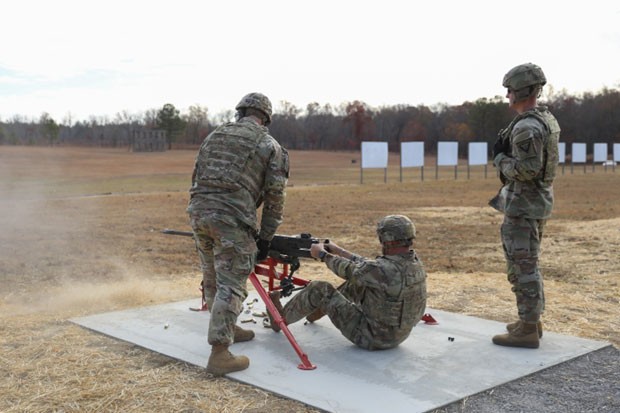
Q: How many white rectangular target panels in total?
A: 8